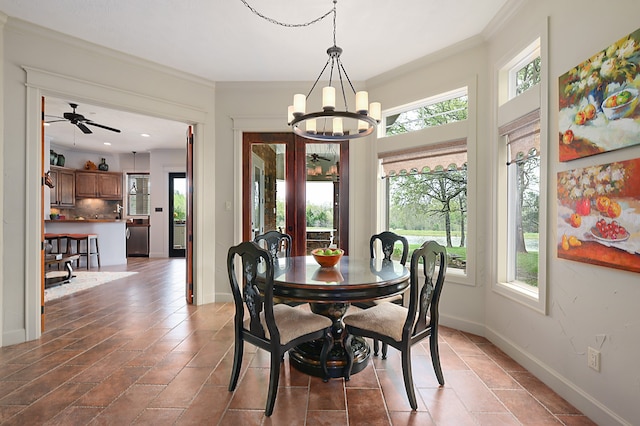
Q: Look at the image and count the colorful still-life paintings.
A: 2